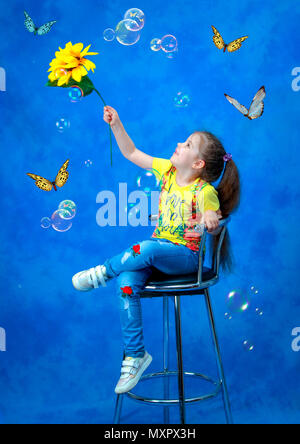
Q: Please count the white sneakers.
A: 2